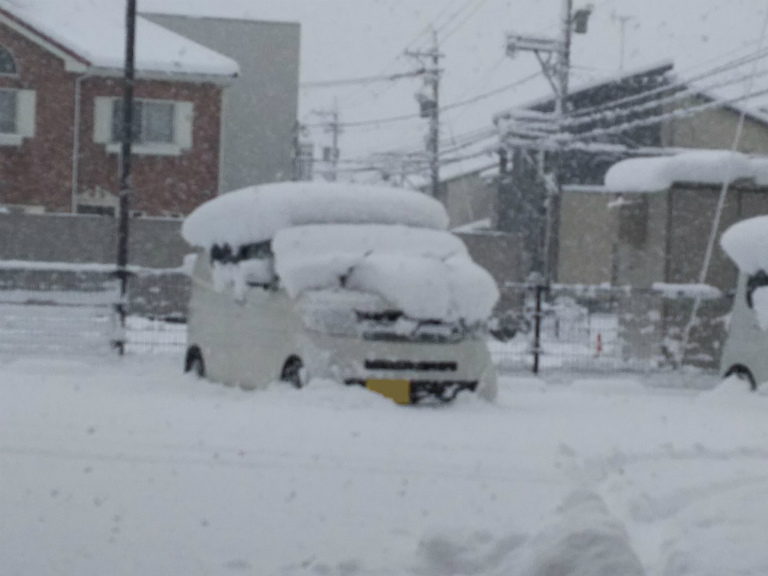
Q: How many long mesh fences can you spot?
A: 1